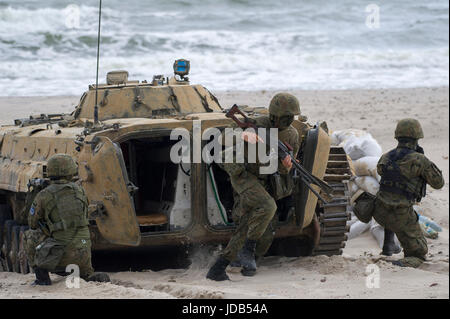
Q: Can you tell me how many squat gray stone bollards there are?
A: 0